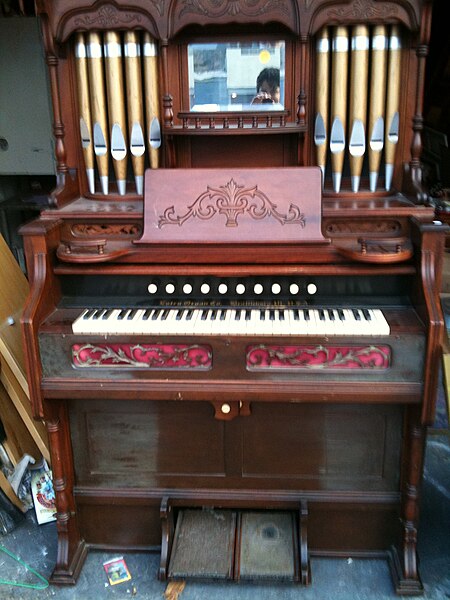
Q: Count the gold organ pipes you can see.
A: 10